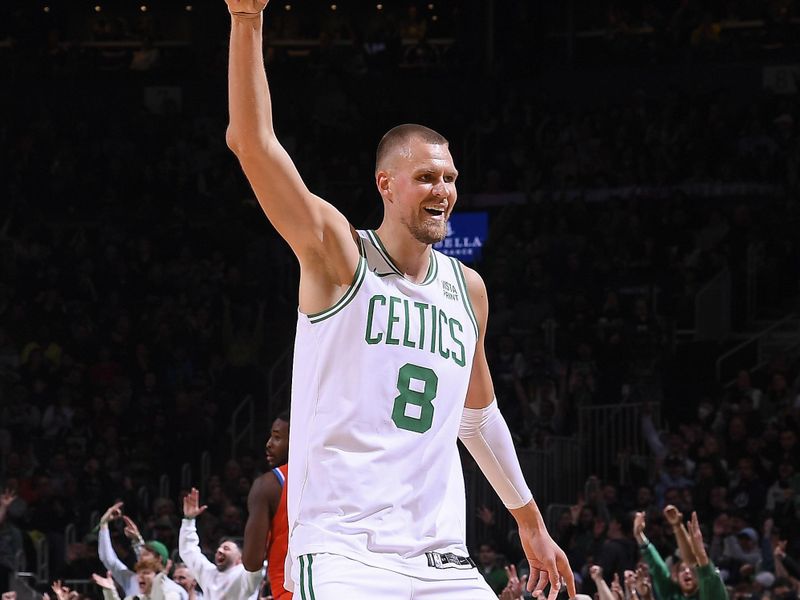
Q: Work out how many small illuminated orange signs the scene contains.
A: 0